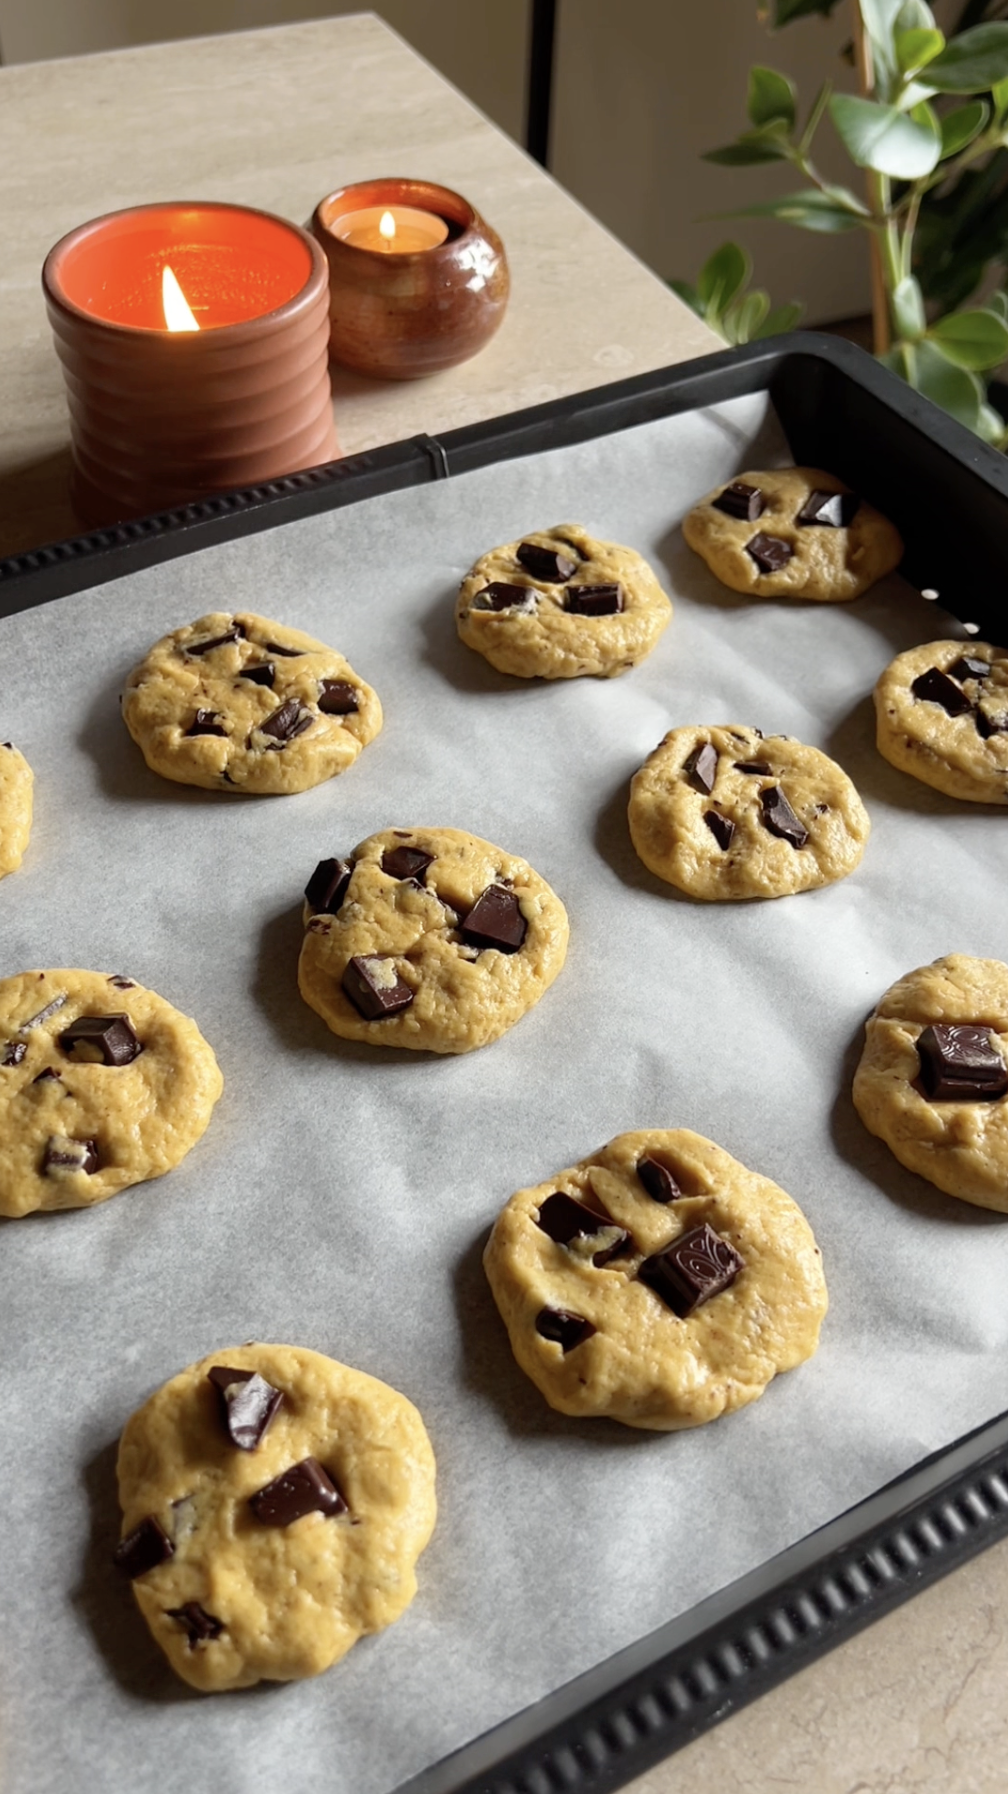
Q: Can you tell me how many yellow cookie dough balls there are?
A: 11